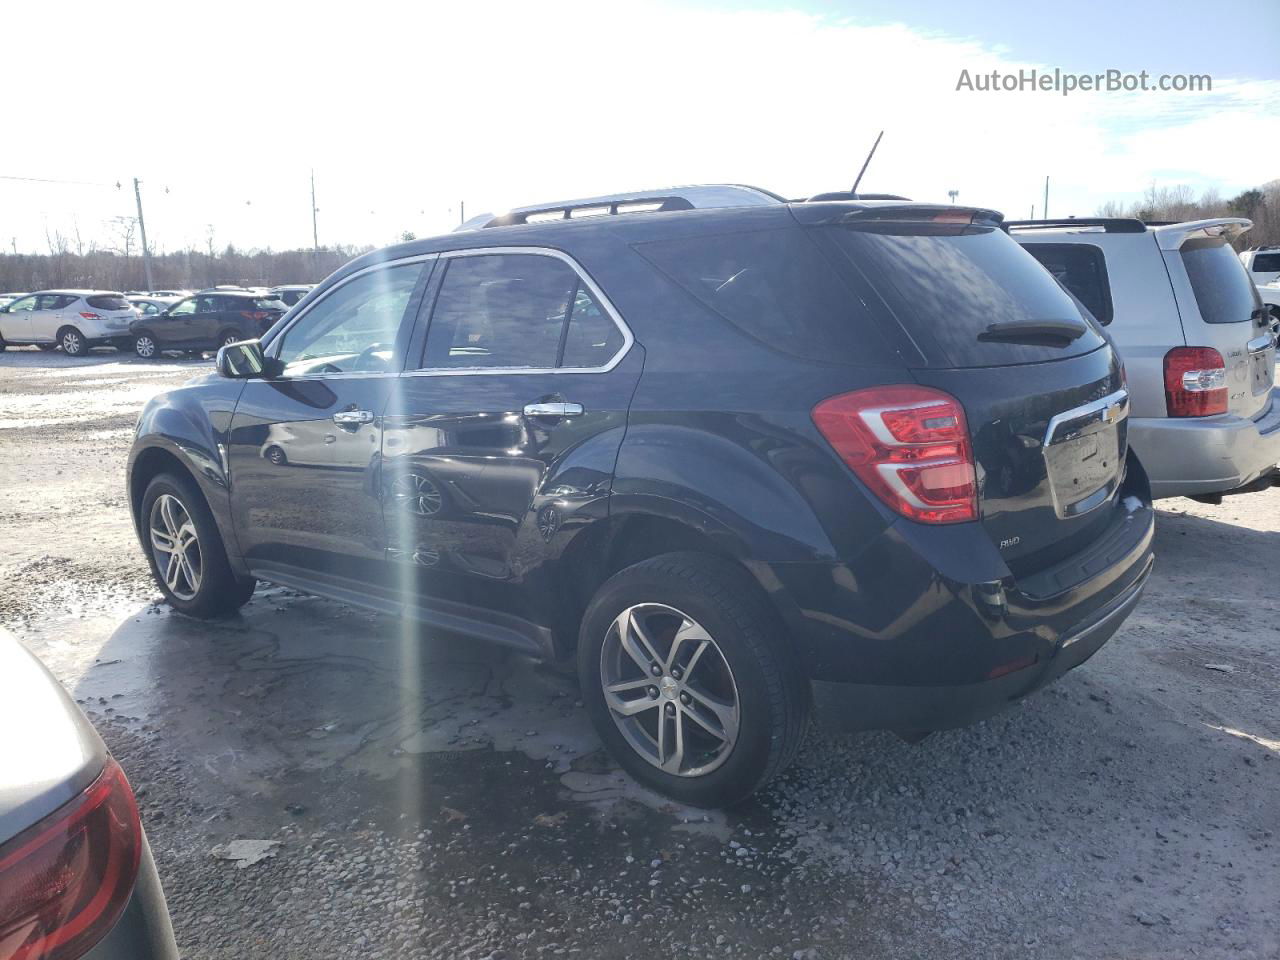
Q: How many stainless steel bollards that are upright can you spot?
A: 0